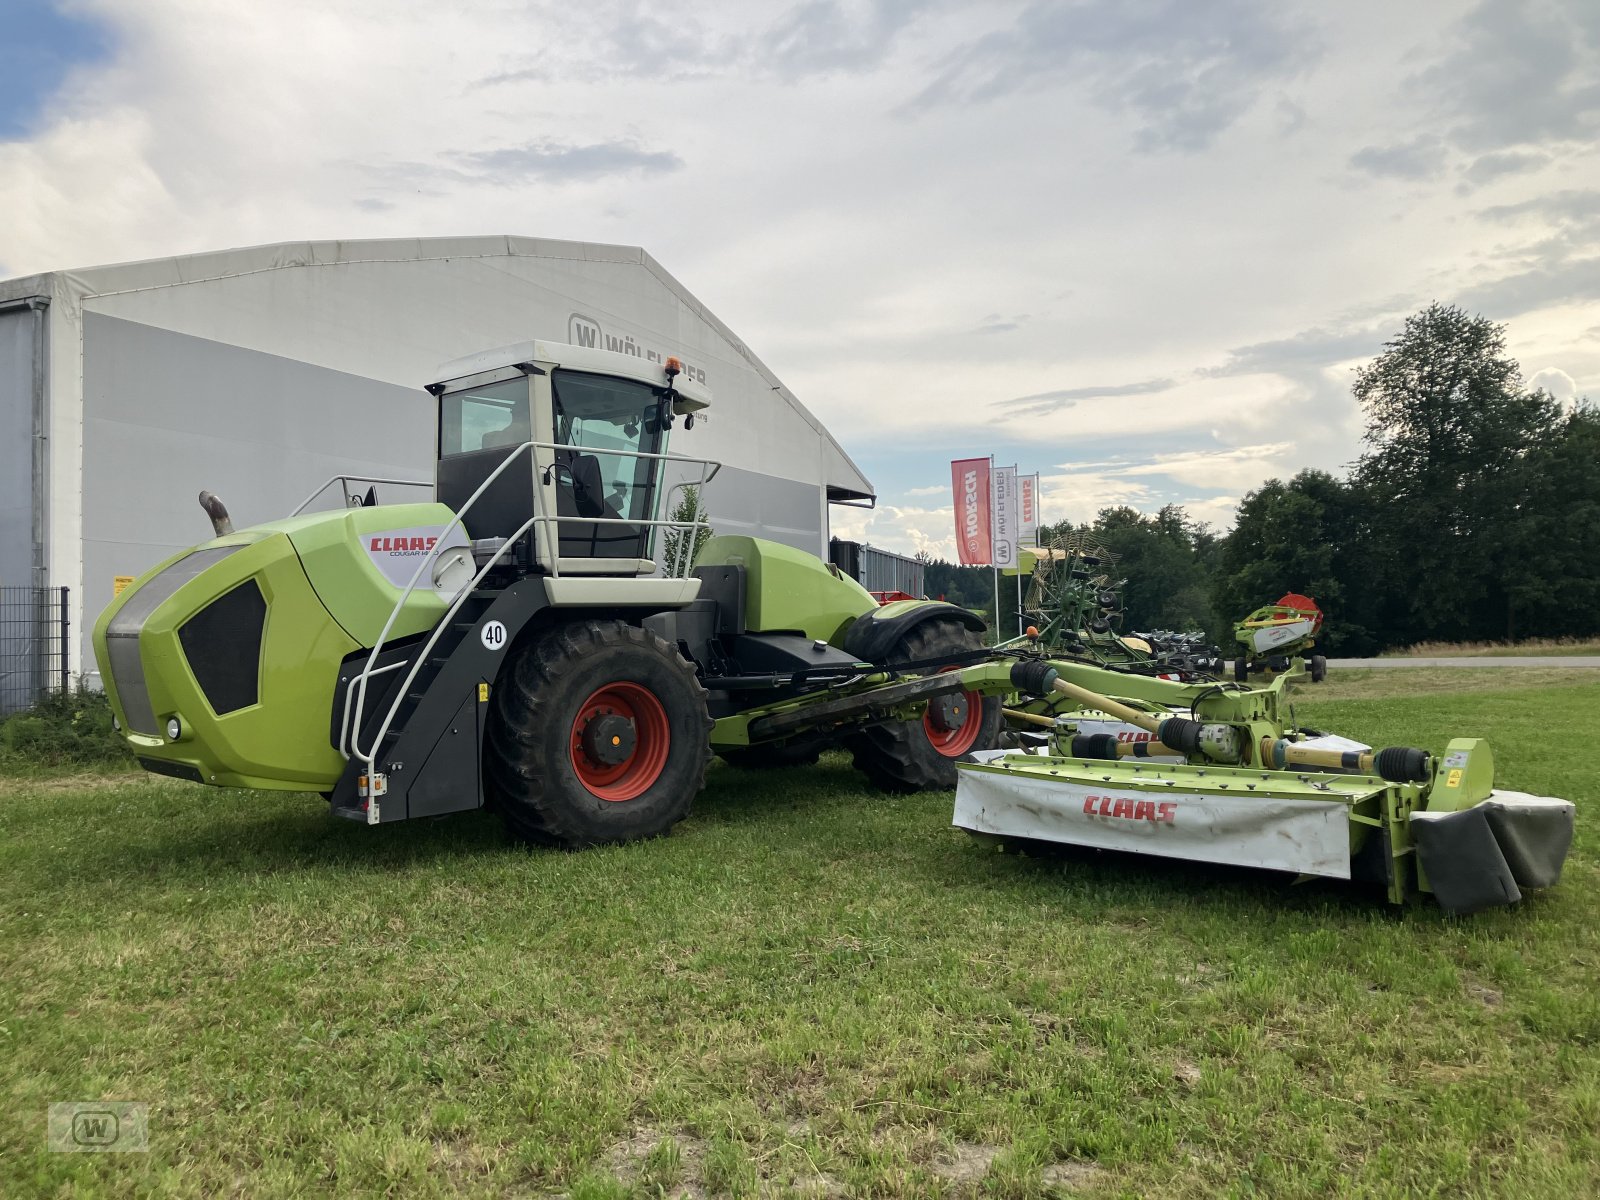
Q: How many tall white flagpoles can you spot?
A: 3